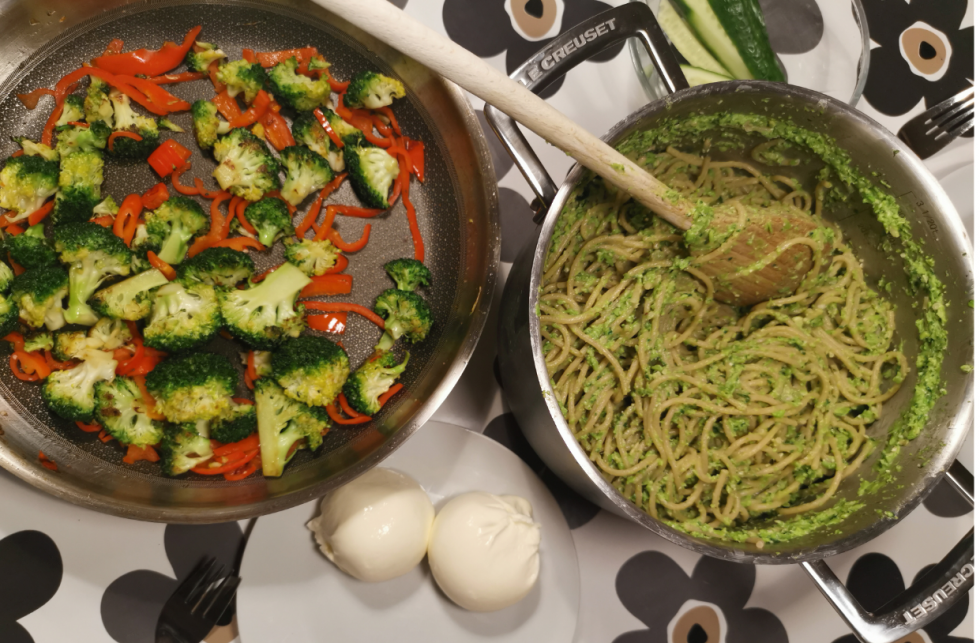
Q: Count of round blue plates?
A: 0